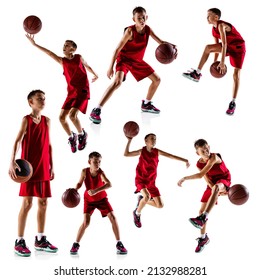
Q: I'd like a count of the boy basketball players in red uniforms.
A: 7